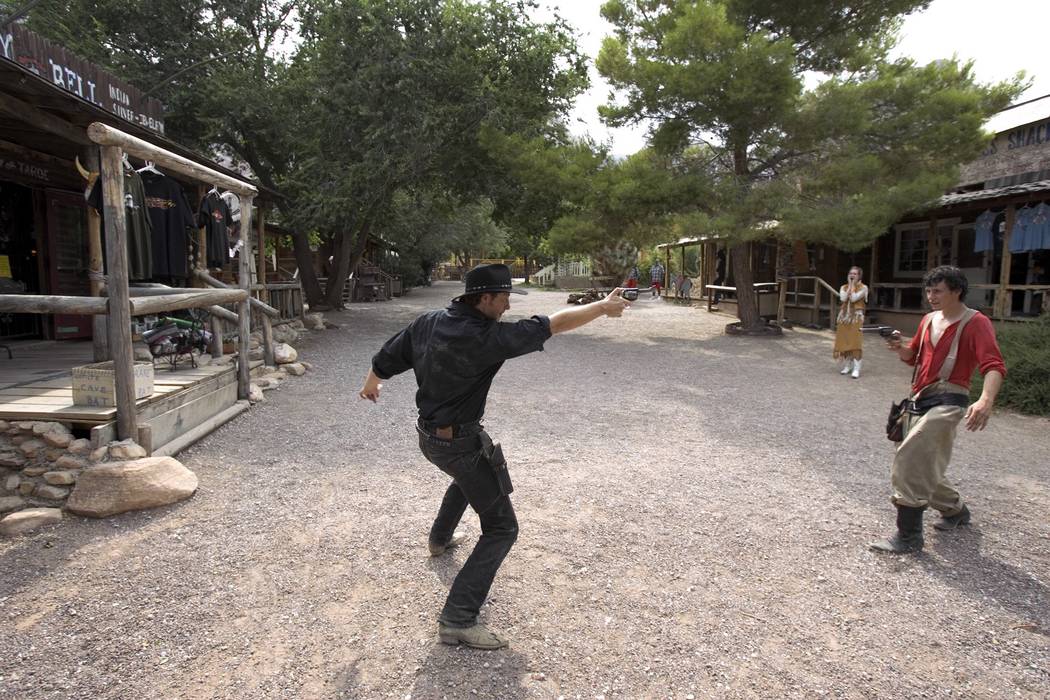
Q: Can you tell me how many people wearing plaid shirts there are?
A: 1